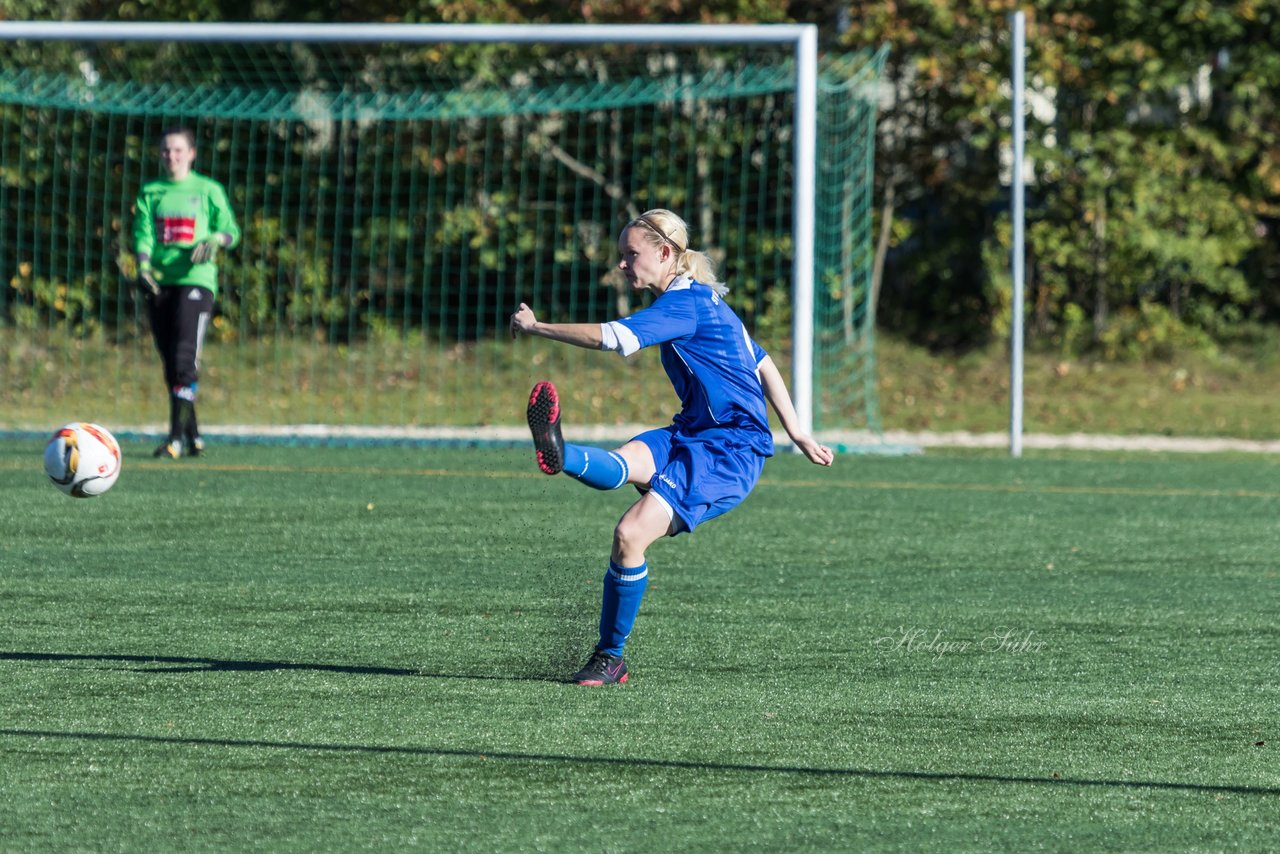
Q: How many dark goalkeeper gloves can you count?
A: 2